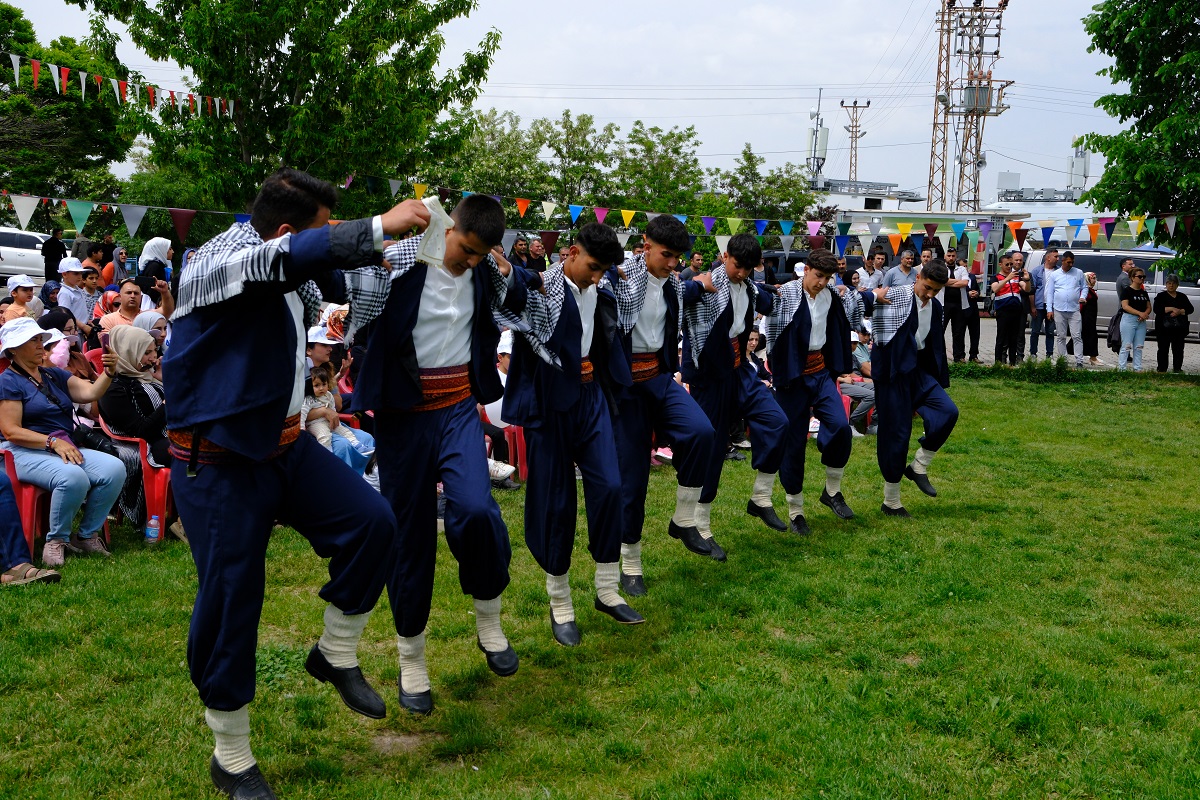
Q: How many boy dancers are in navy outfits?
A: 7